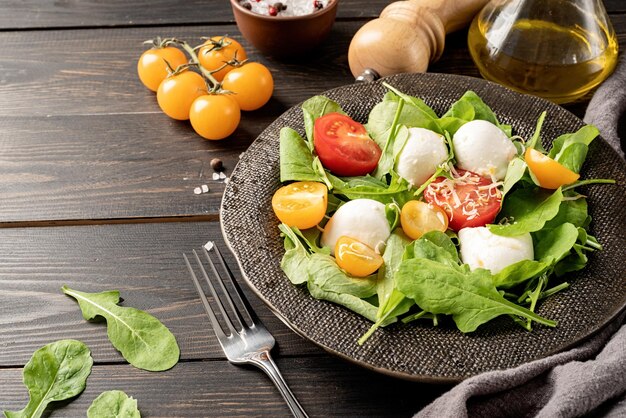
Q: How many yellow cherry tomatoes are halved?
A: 4